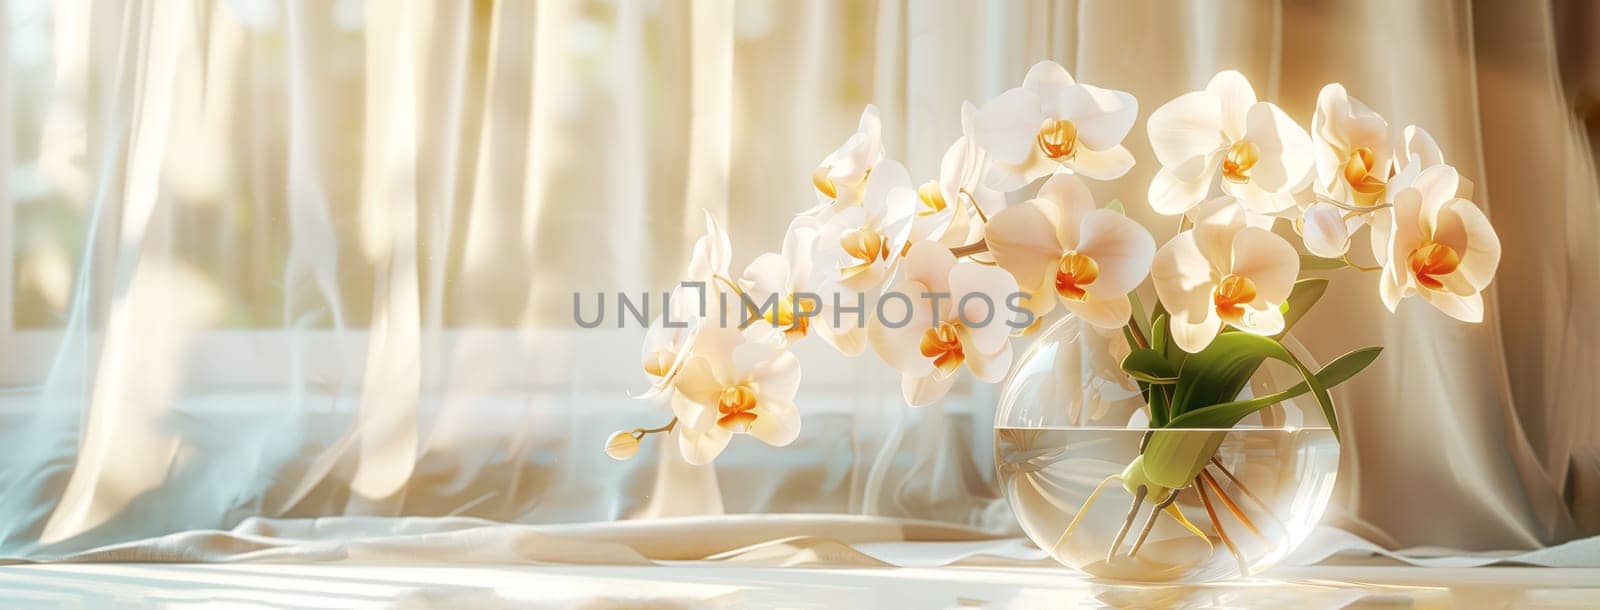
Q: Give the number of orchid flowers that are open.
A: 13